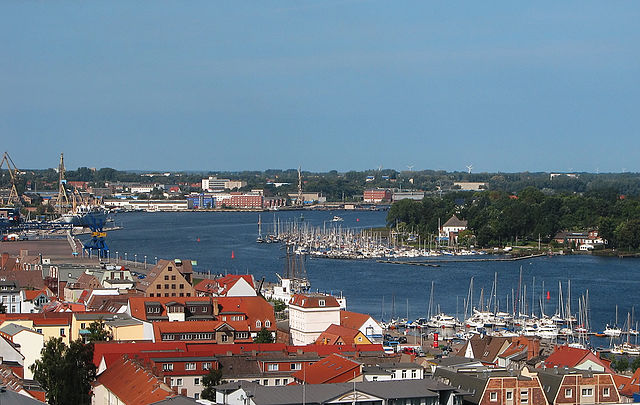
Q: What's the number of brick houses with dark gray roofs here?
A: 2